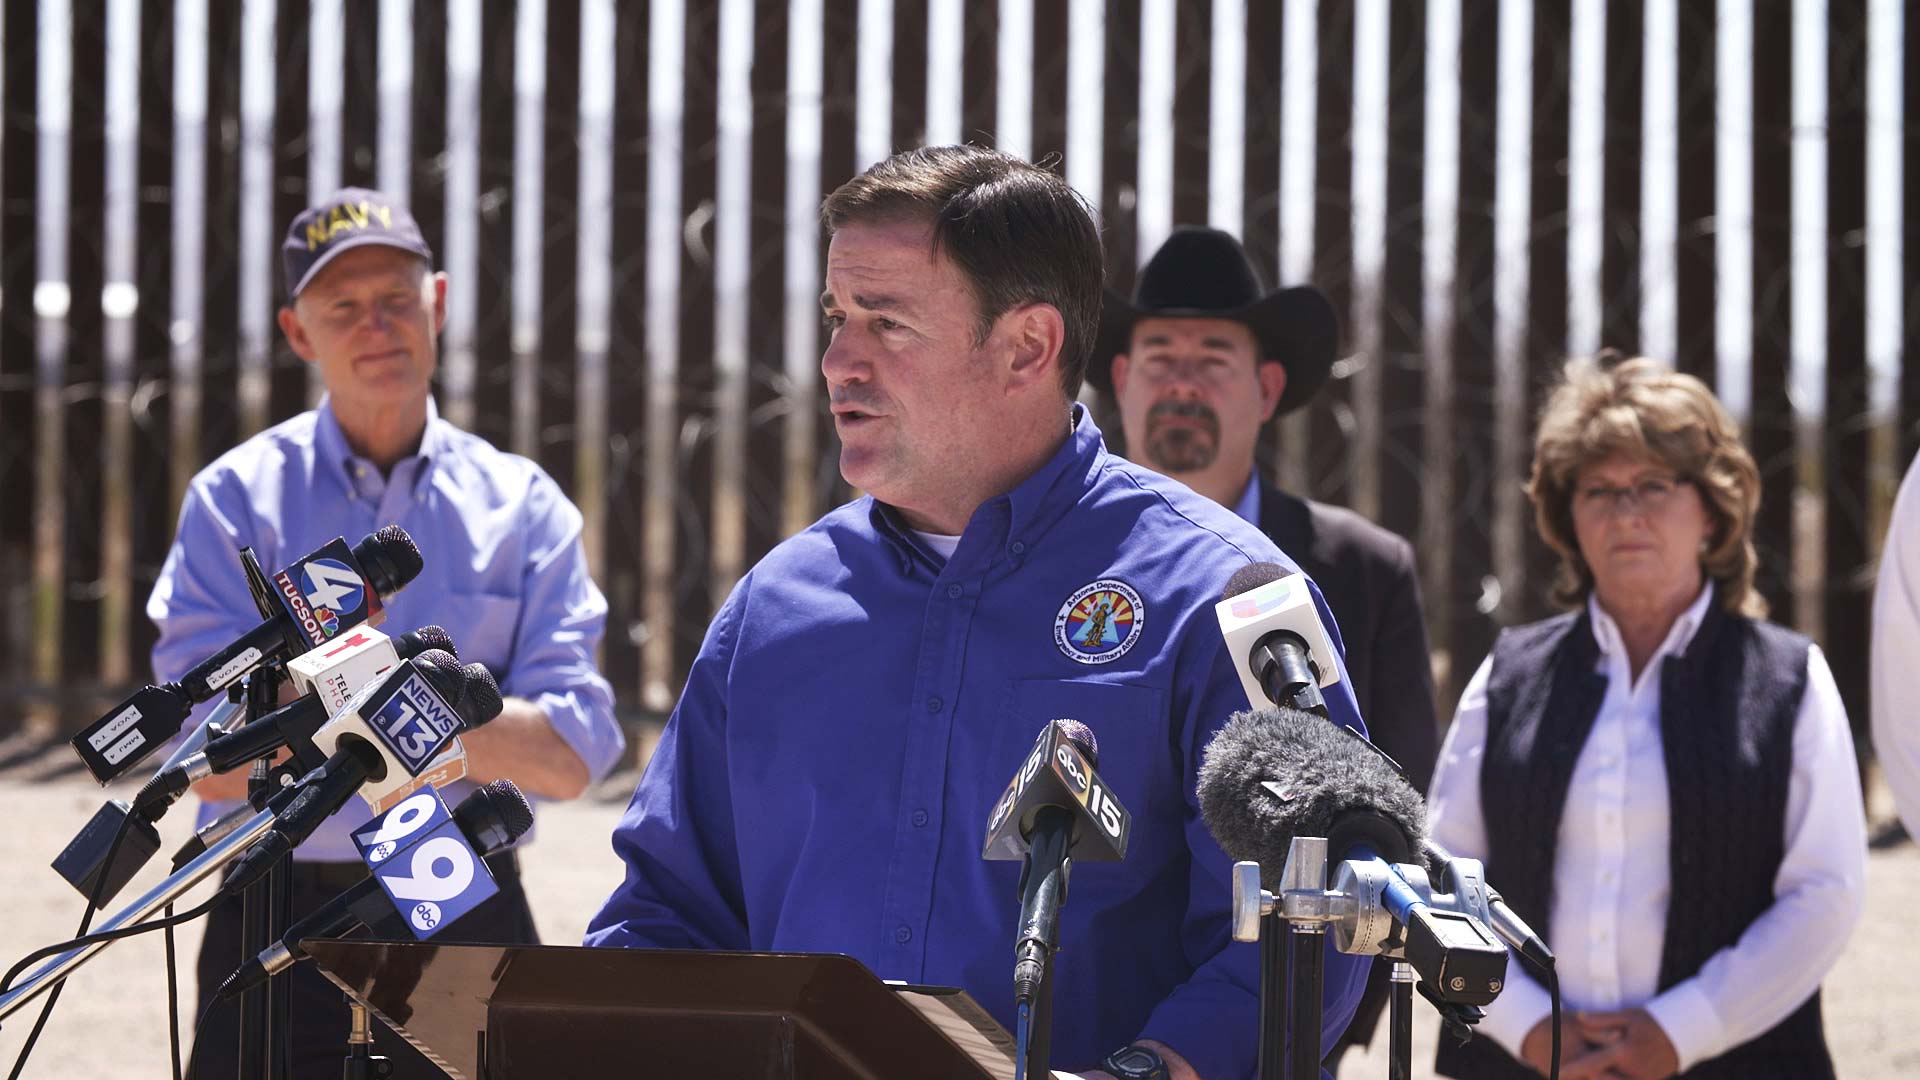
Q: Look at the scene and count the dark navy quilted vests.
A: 1